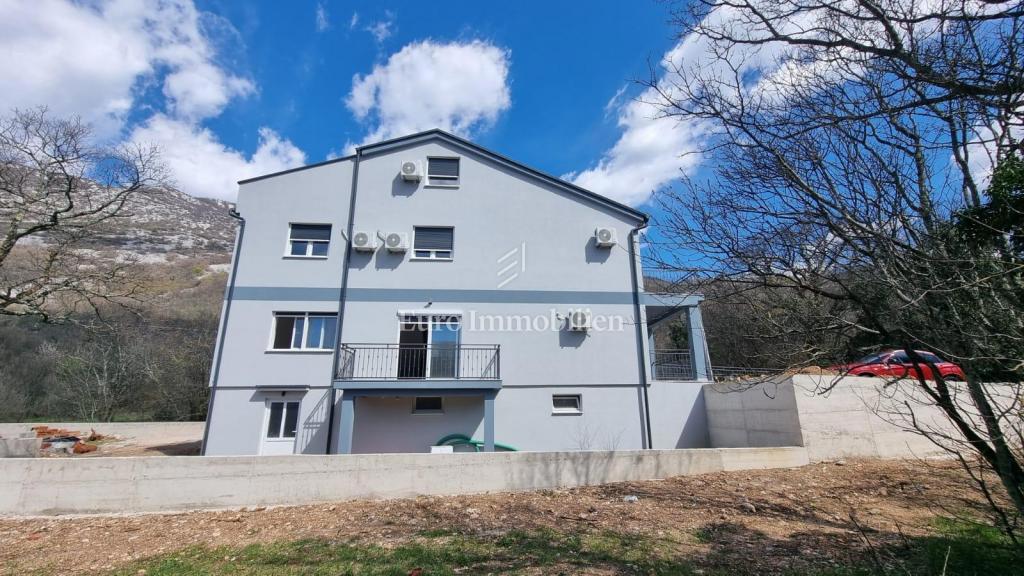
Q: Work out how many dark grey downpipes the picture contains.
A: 3